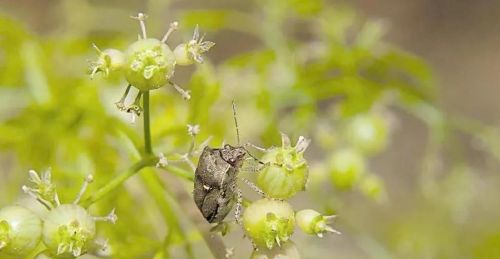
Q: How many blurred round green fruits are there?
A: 3